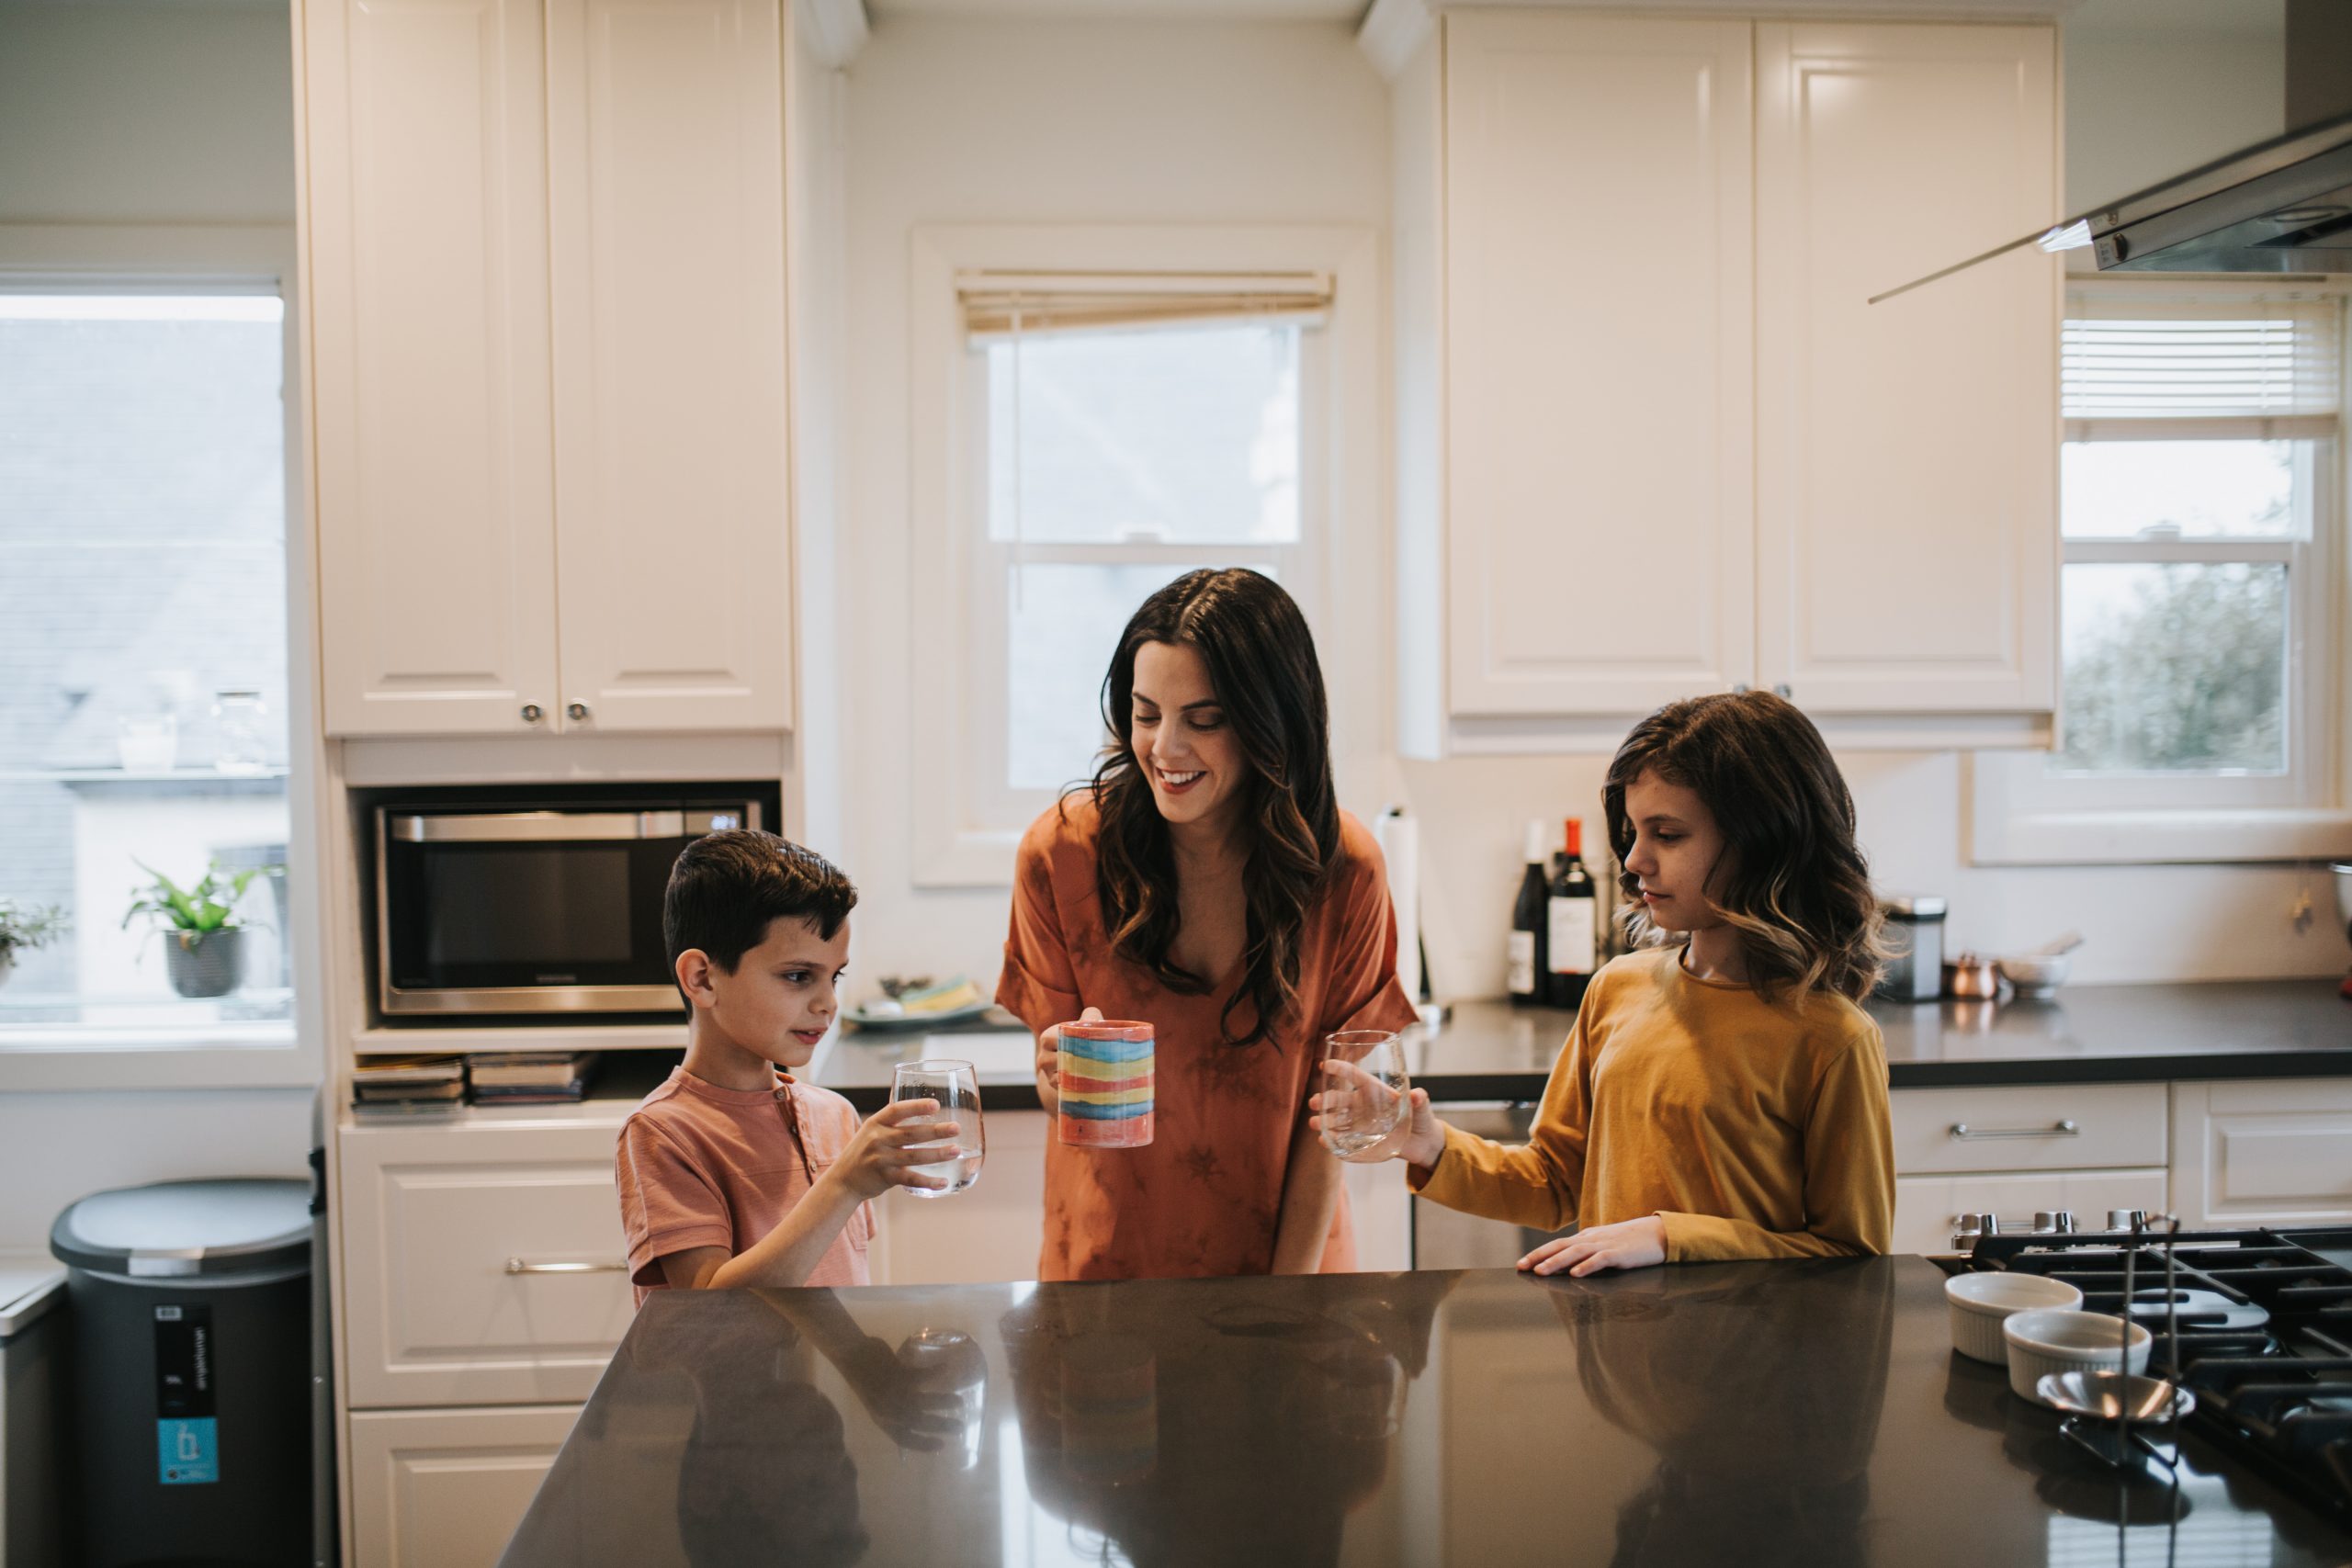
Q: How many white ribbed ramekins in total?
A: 2